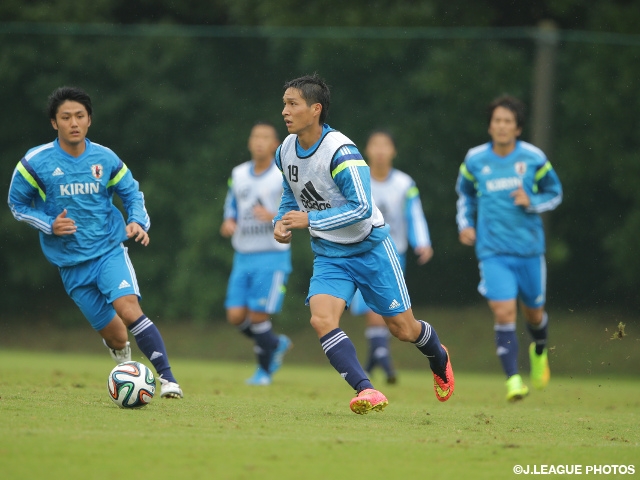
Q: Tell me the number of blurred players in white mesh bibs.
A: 2